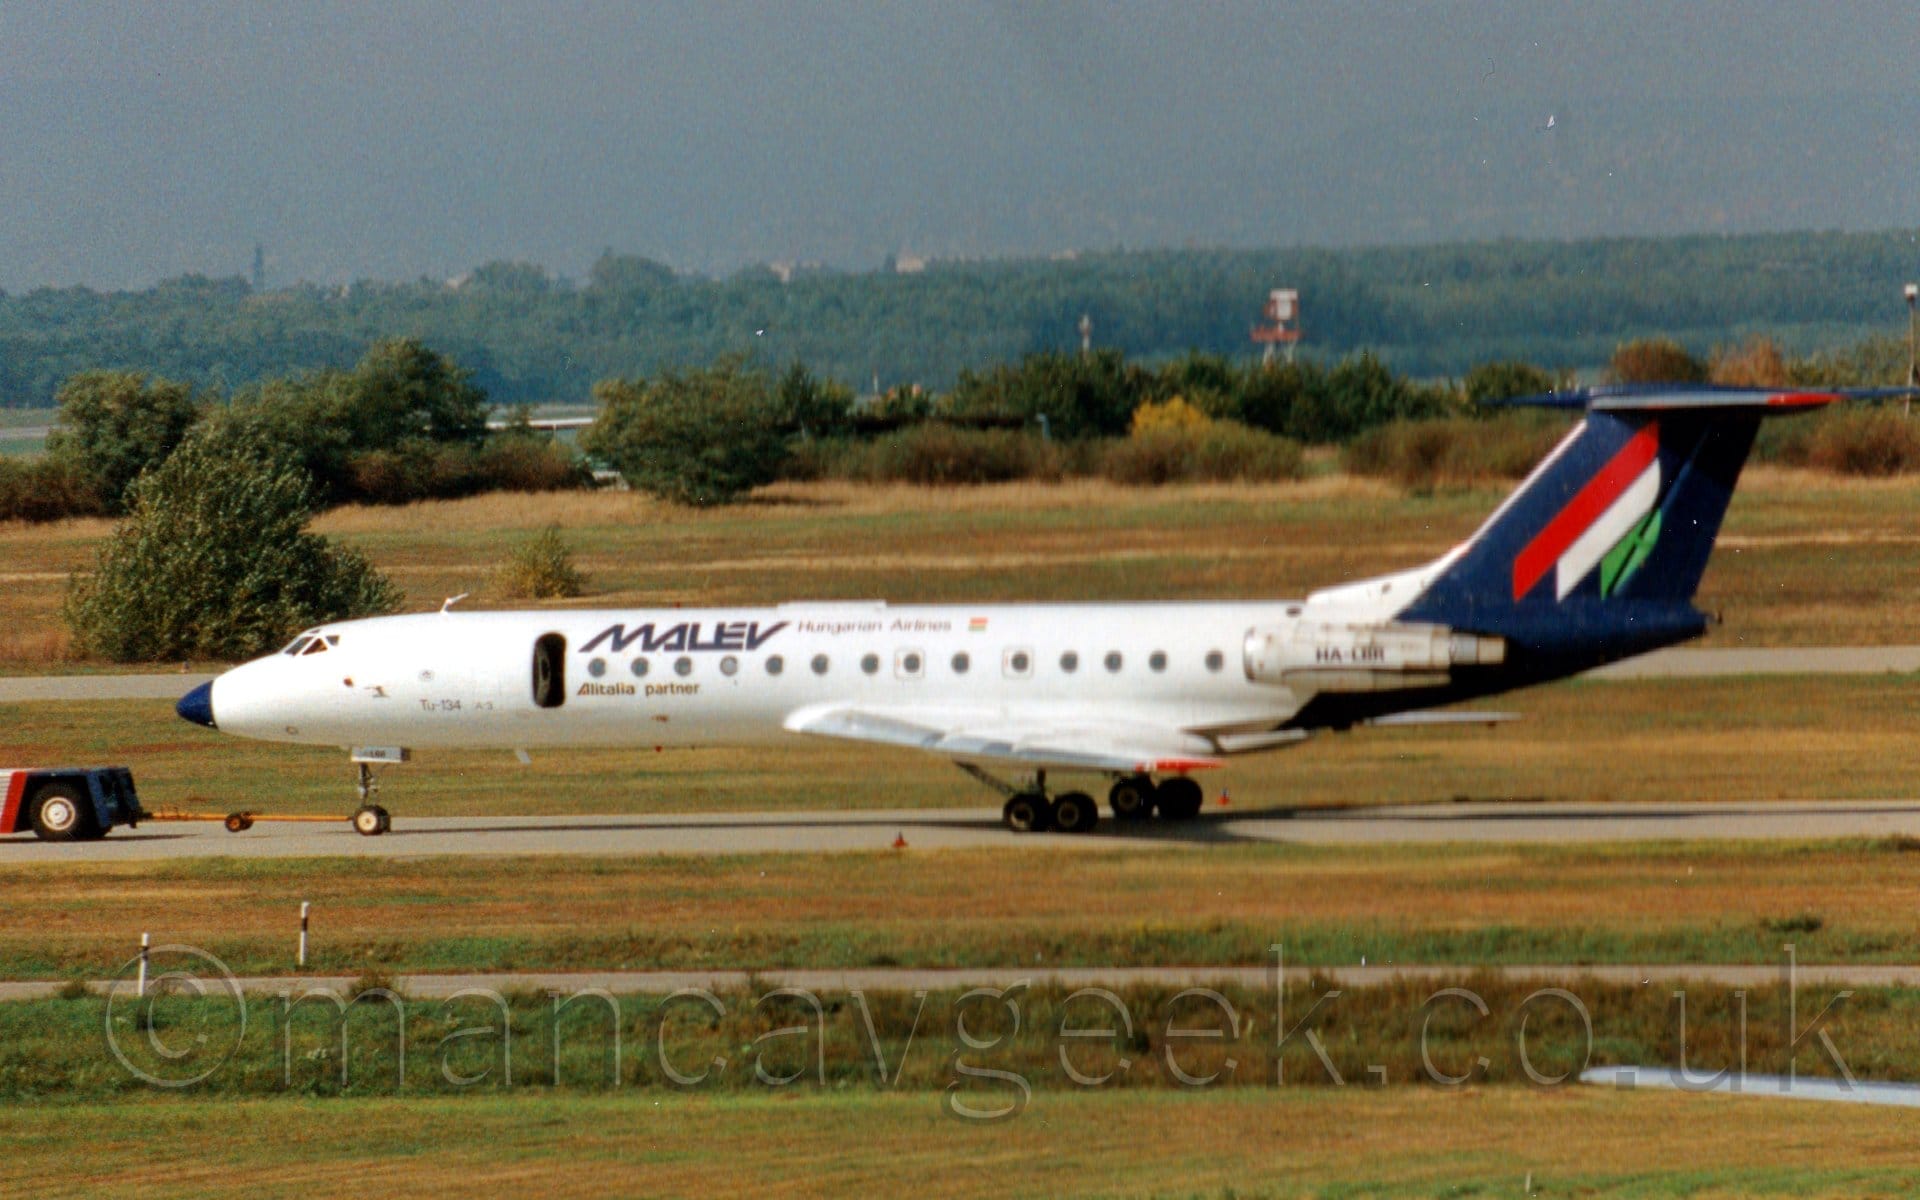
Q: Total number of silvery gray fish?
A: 0